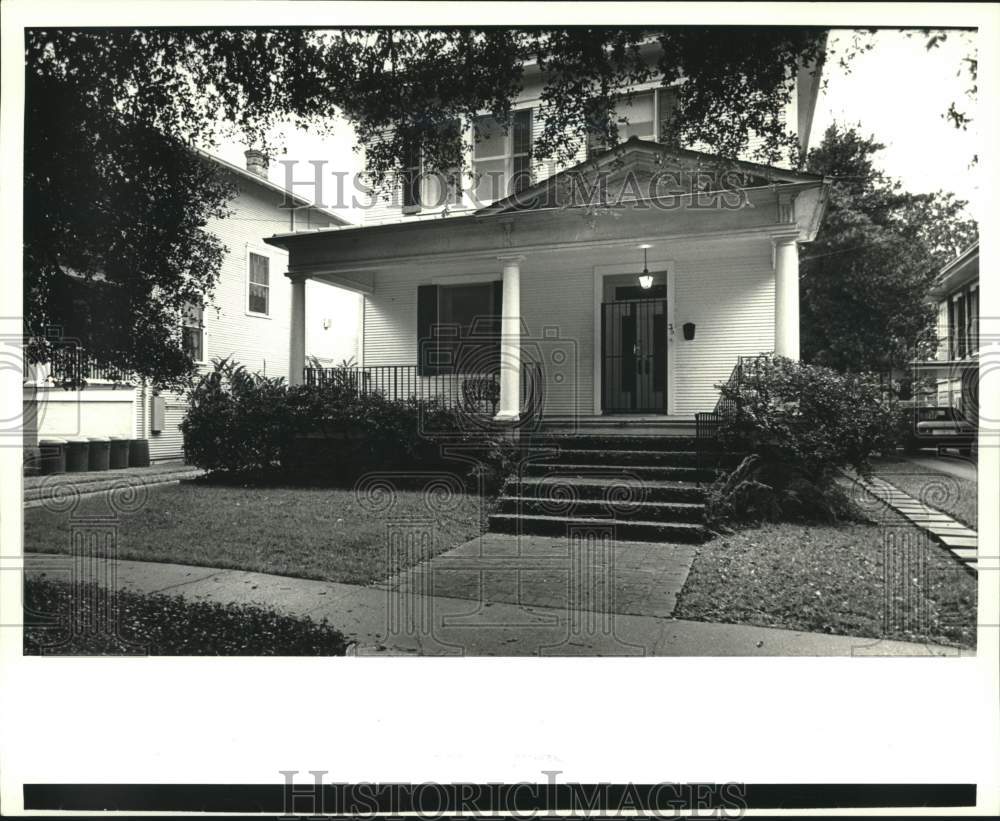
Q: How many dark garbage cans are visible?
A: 5